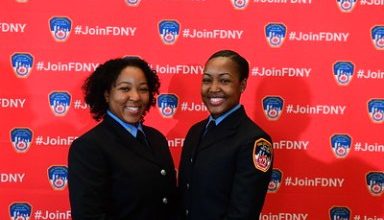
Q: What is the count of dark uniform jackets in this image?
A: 2